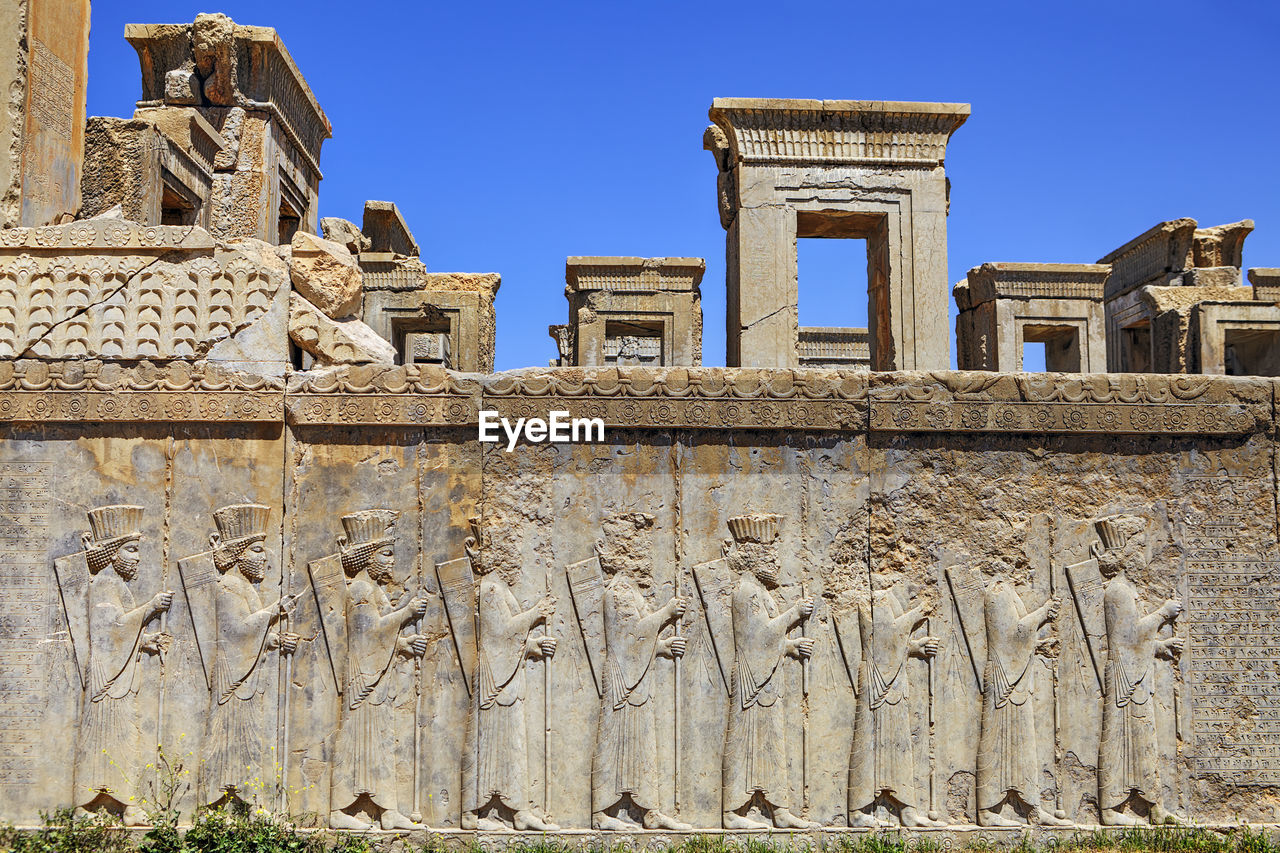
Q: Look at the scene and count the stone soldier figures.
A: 9